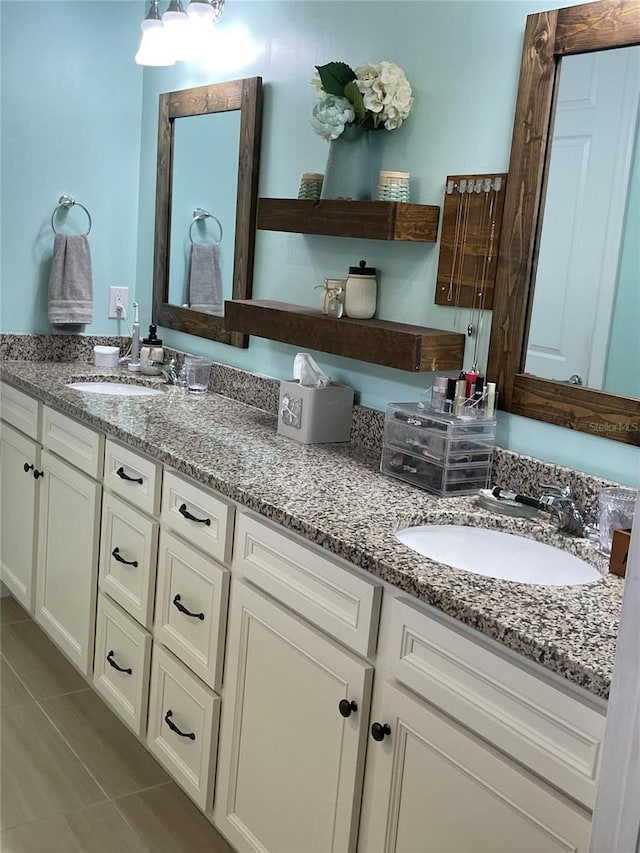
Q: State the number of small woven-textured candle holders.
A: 2